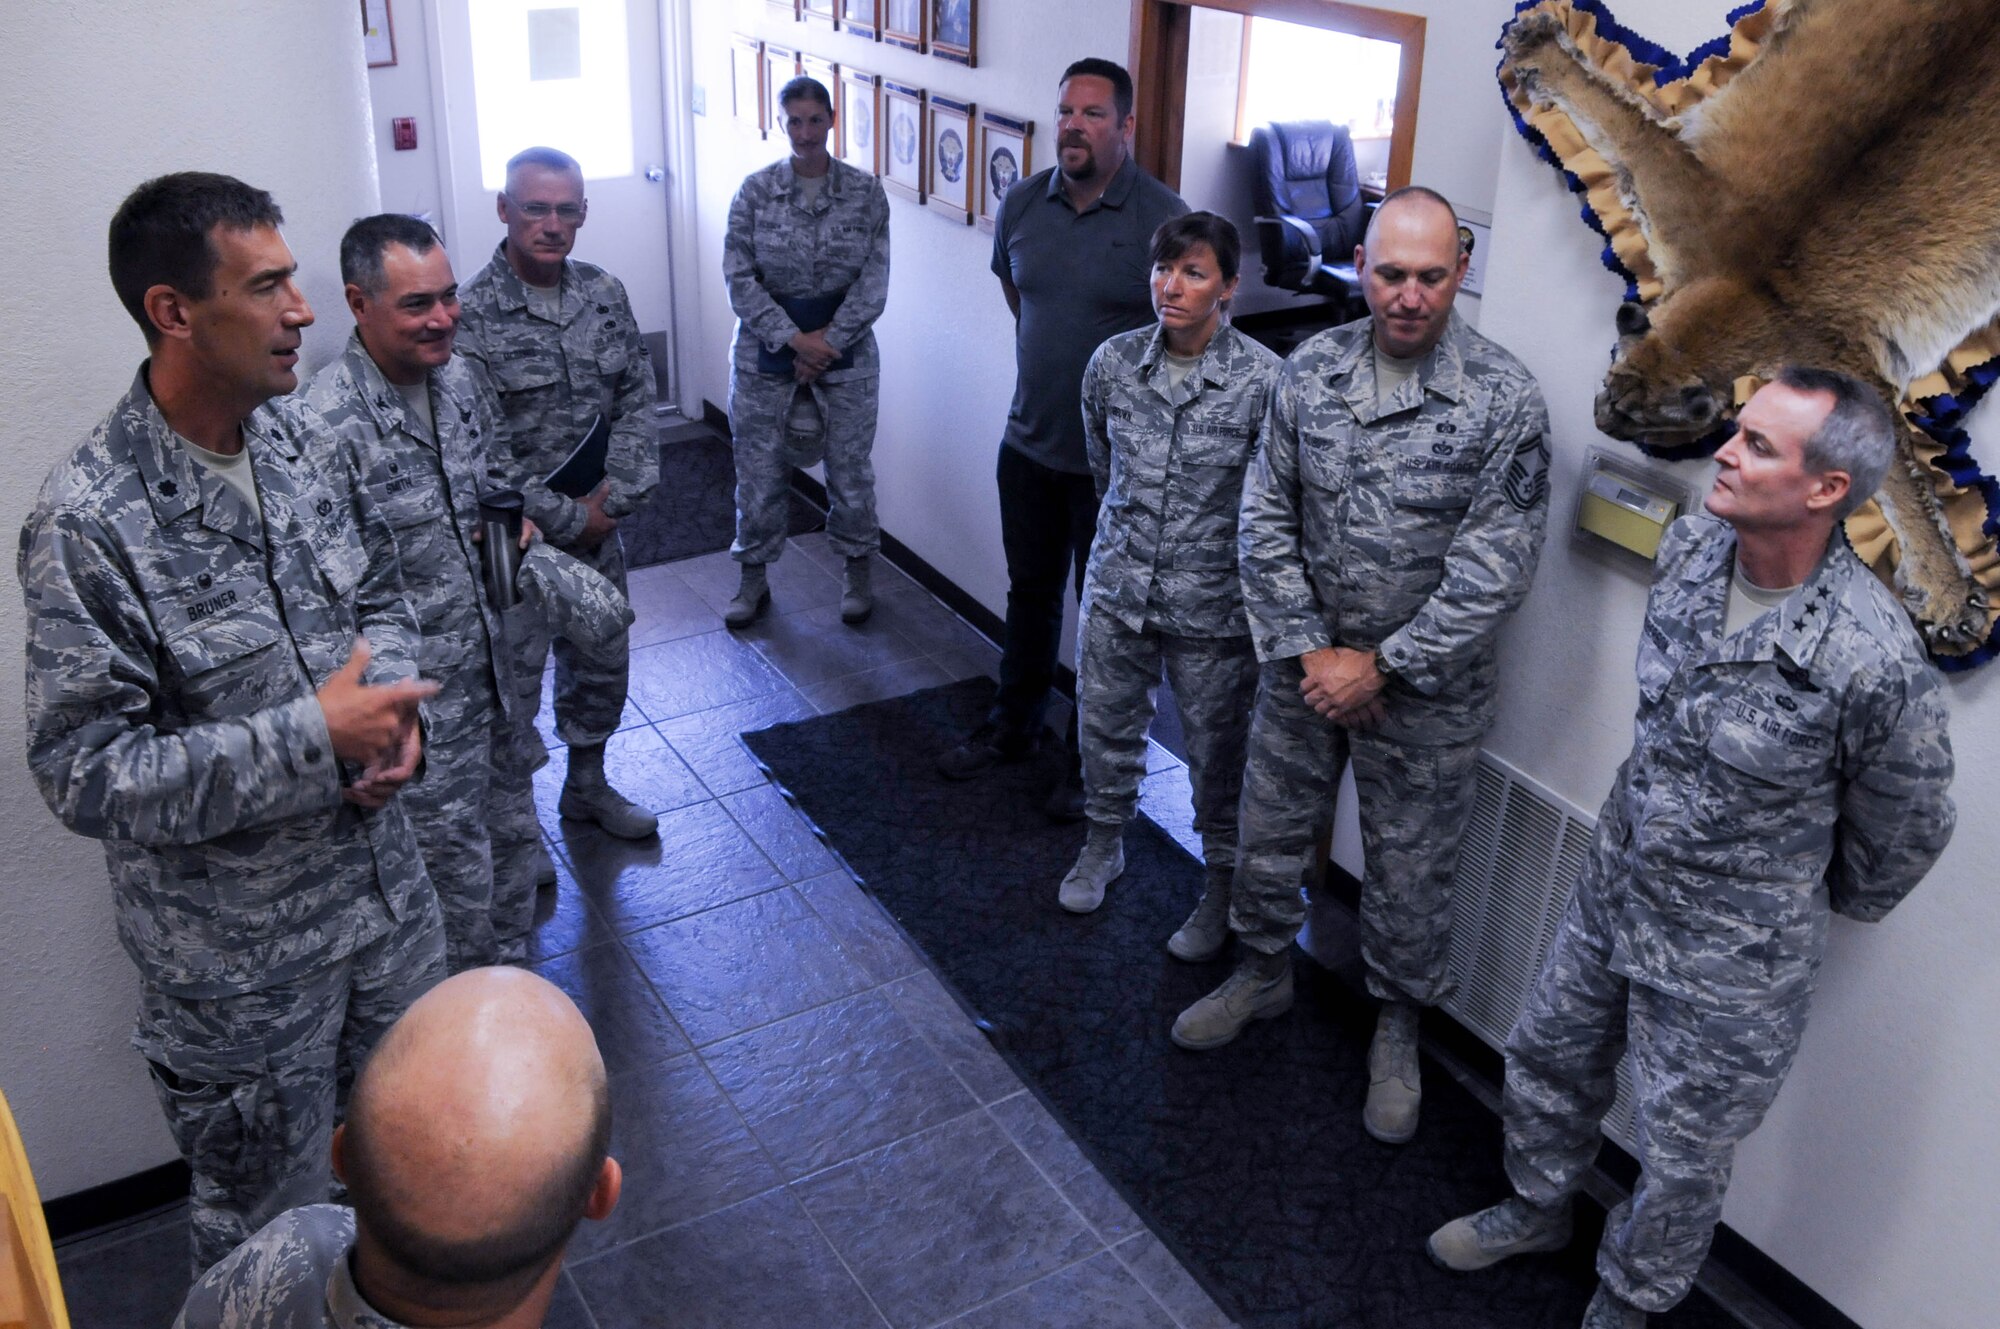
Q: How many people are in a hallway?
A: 9